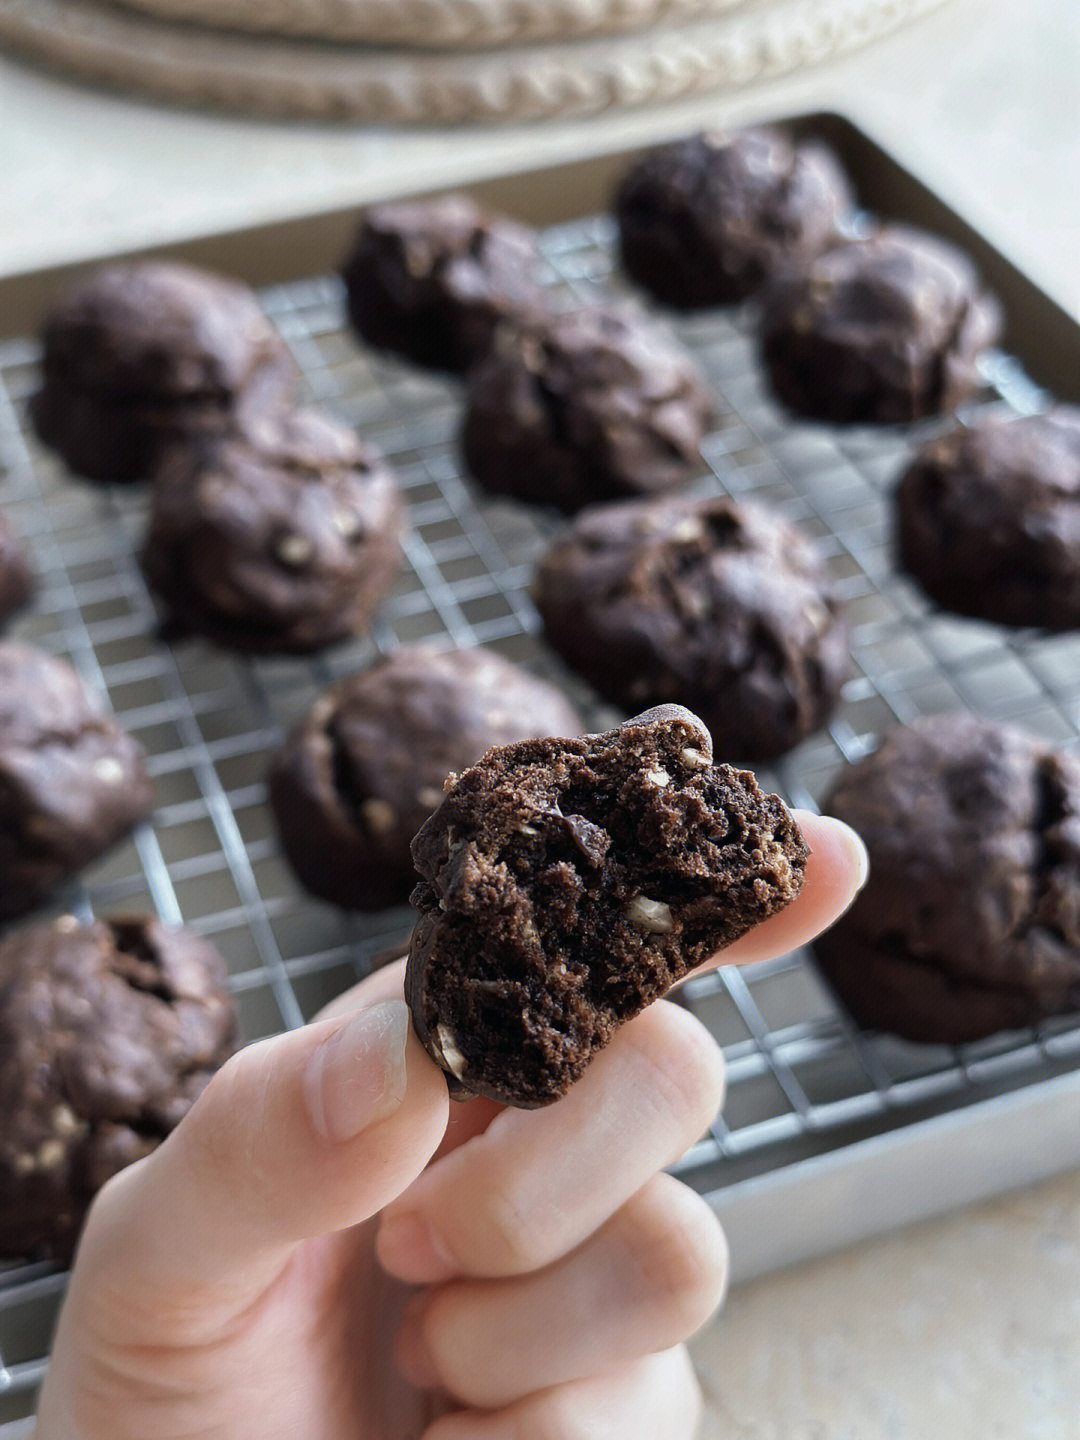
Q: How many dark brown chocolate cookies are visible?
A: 14